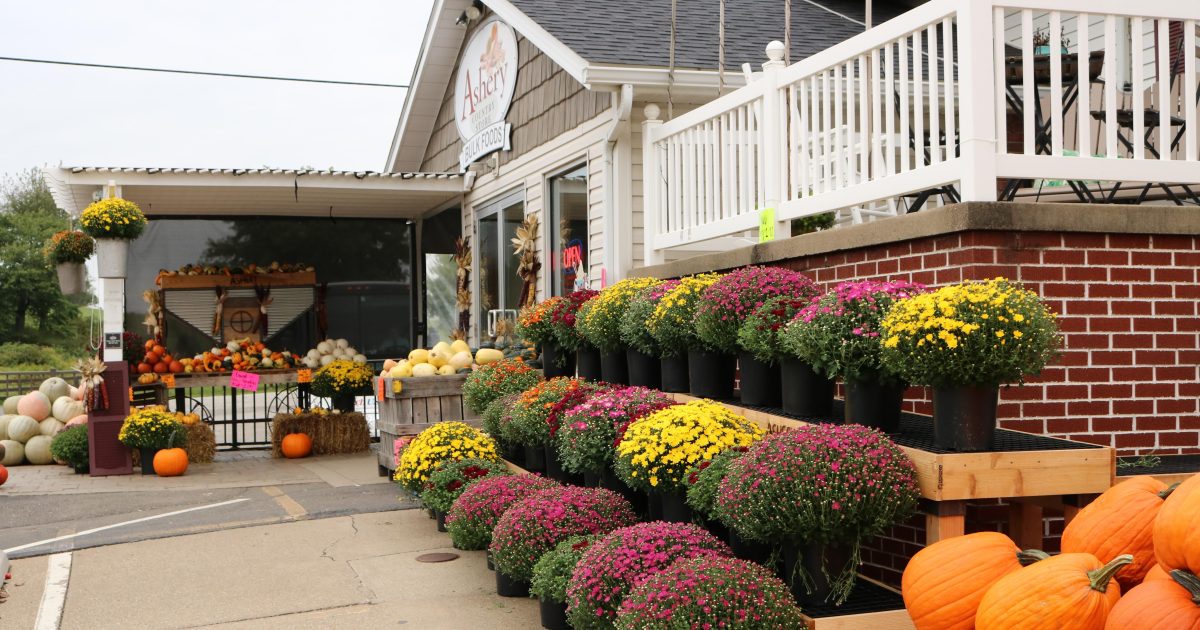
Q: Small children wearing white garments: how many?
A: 0